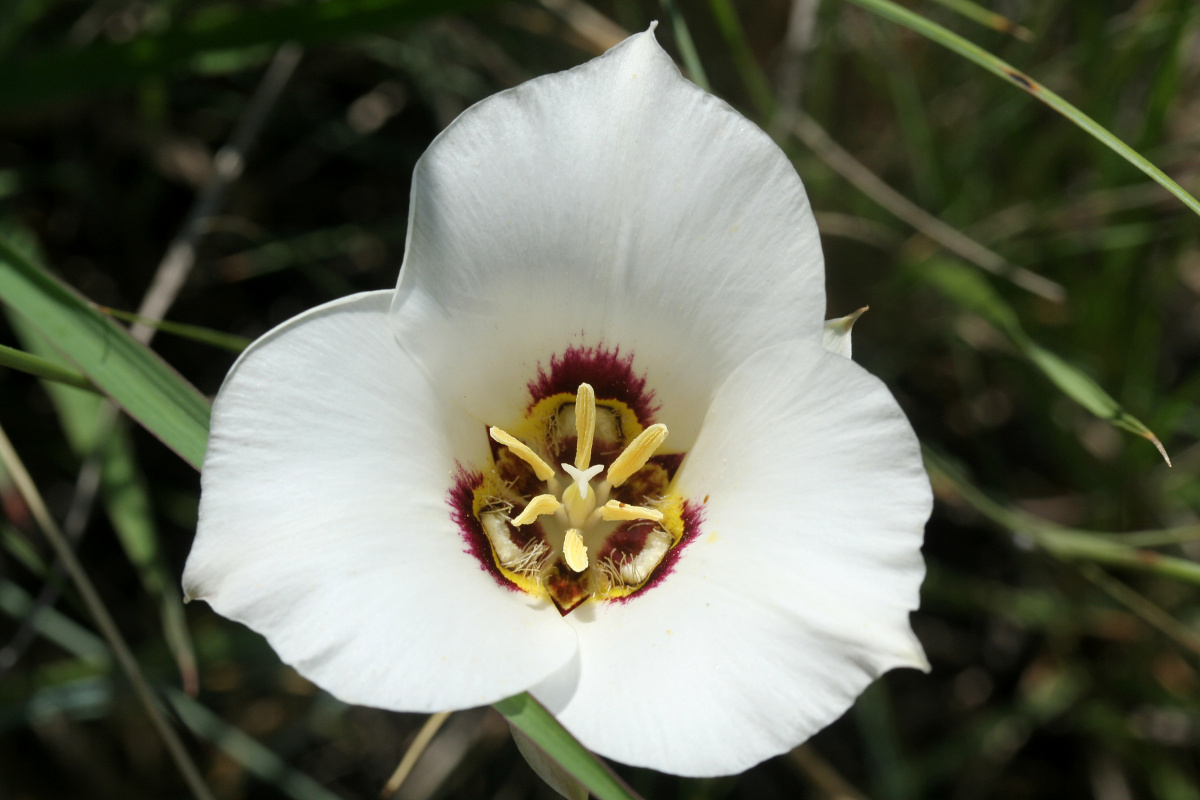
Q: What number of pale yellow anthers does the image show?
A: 6